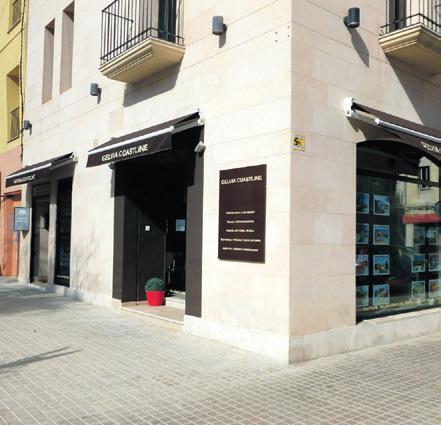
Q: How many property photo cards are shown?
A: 14